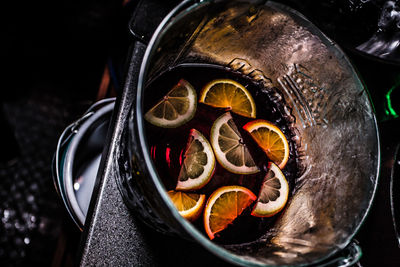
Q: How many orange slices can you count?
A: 4